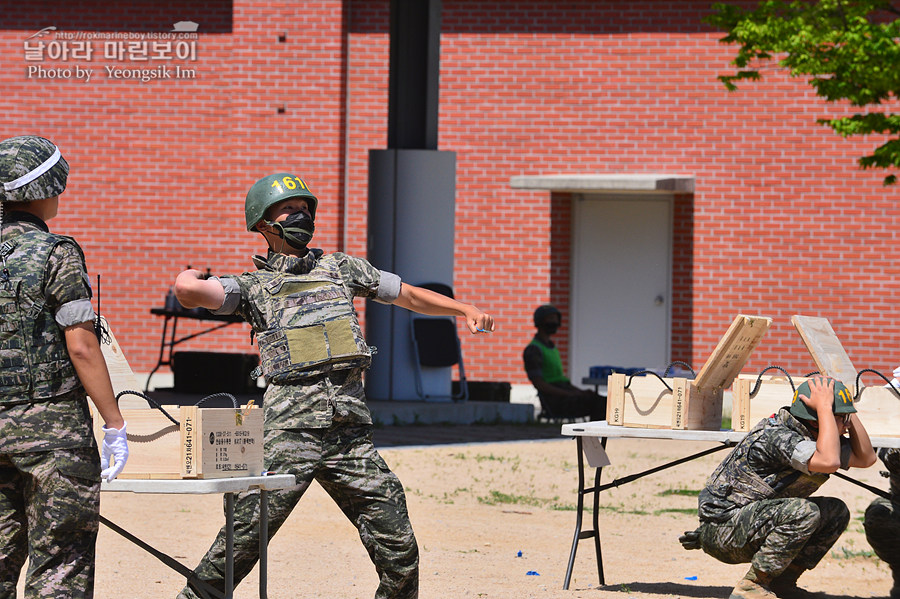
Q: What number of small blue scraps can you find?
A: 3